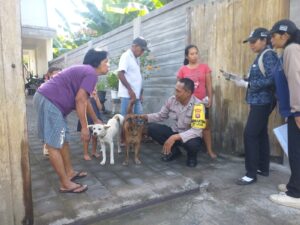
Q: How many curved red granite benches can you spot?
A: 0